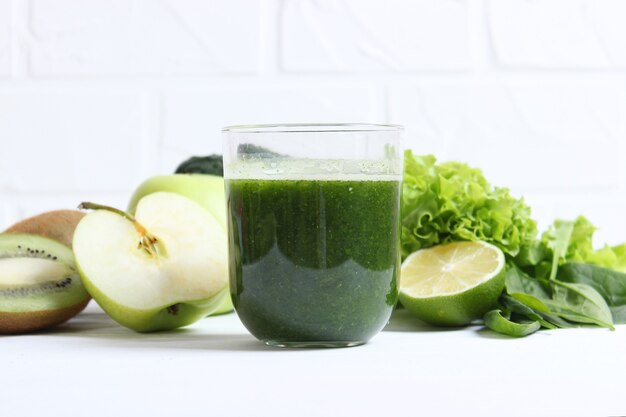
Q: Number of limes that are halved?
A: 1